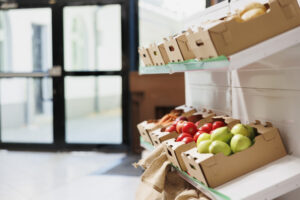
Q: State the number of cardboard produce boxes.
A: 8